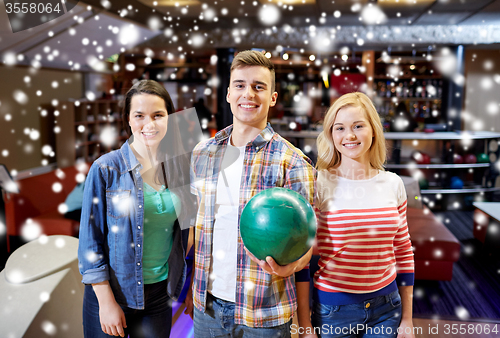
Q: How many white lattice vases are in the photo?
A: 0